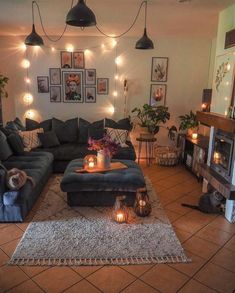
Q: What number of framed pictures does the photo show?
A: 11